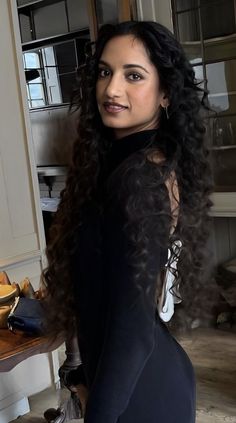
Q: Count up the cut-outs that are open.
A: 1